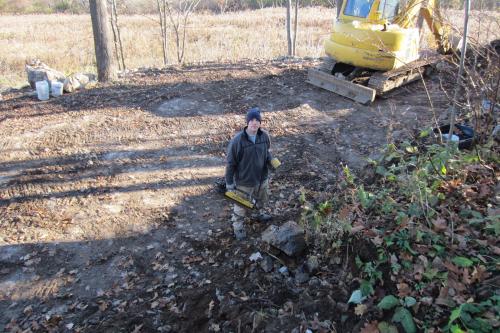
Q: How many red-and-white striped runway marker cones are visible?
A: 0